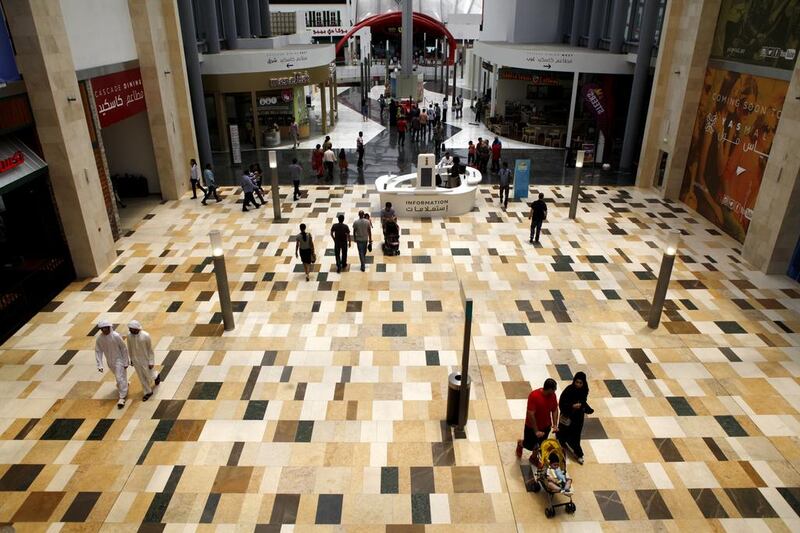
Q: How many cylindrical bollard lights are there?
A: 4